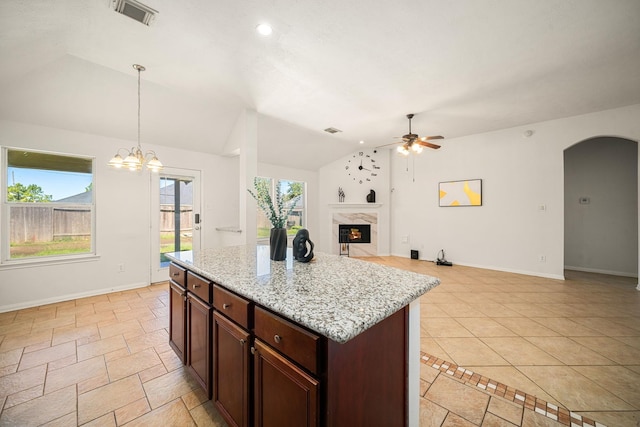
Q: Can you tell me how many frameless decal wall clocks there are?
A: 1